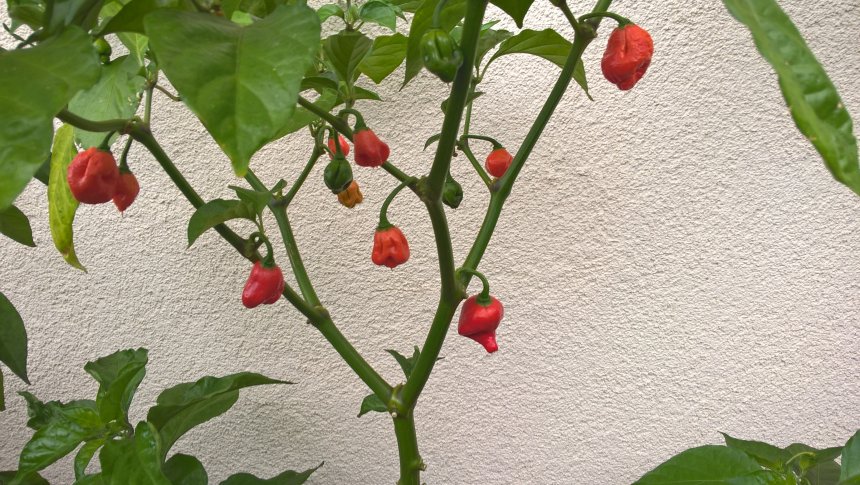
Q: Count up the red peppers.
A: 9